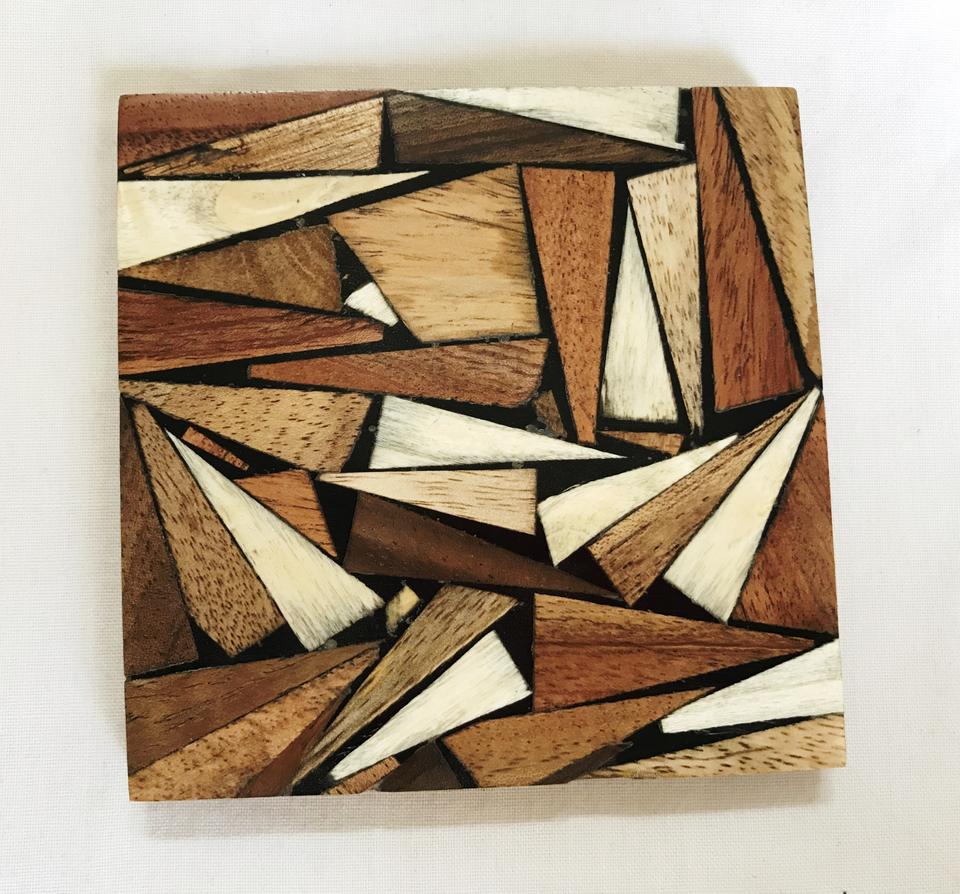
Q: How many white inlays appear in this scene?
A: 10